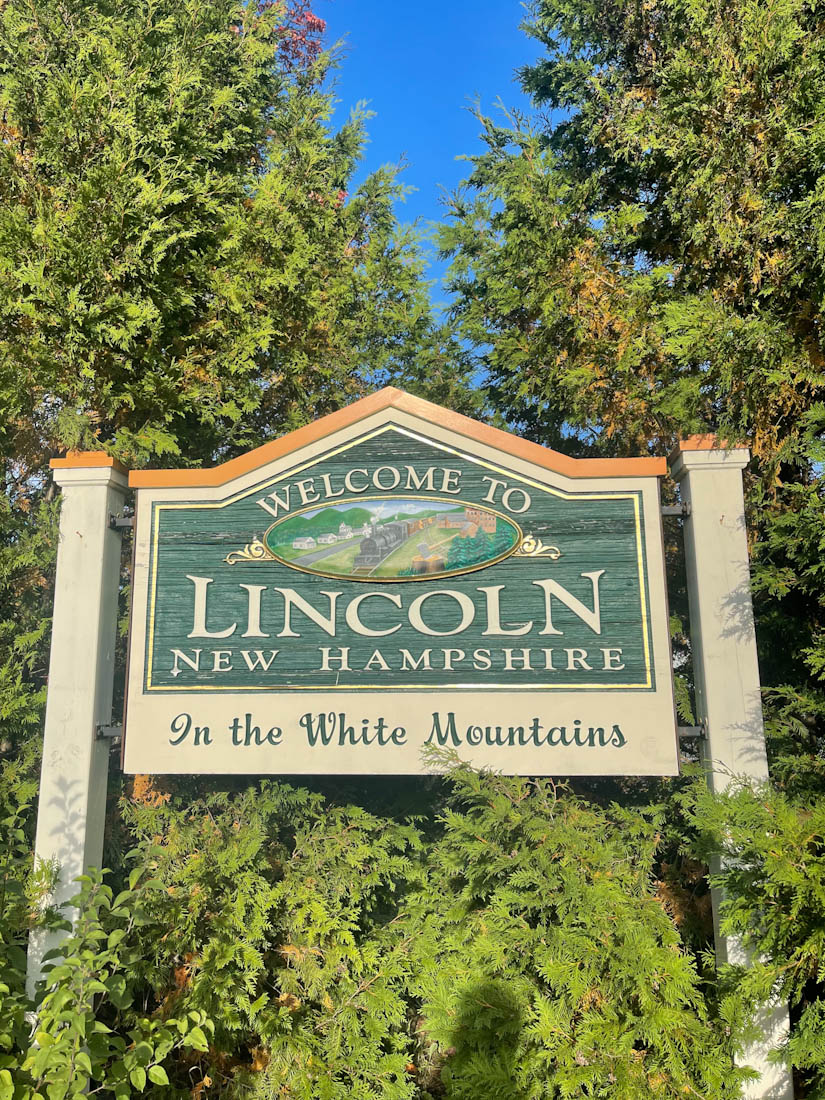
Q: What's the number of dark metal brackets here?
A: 4